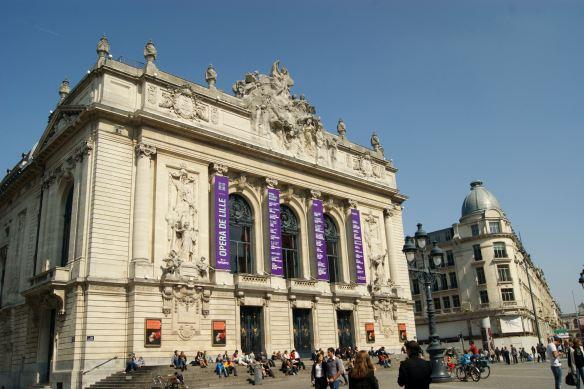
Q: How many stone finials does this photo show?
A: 6